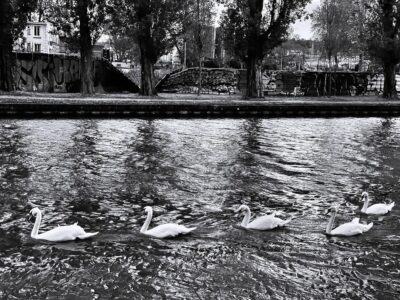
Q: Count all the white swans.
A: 5